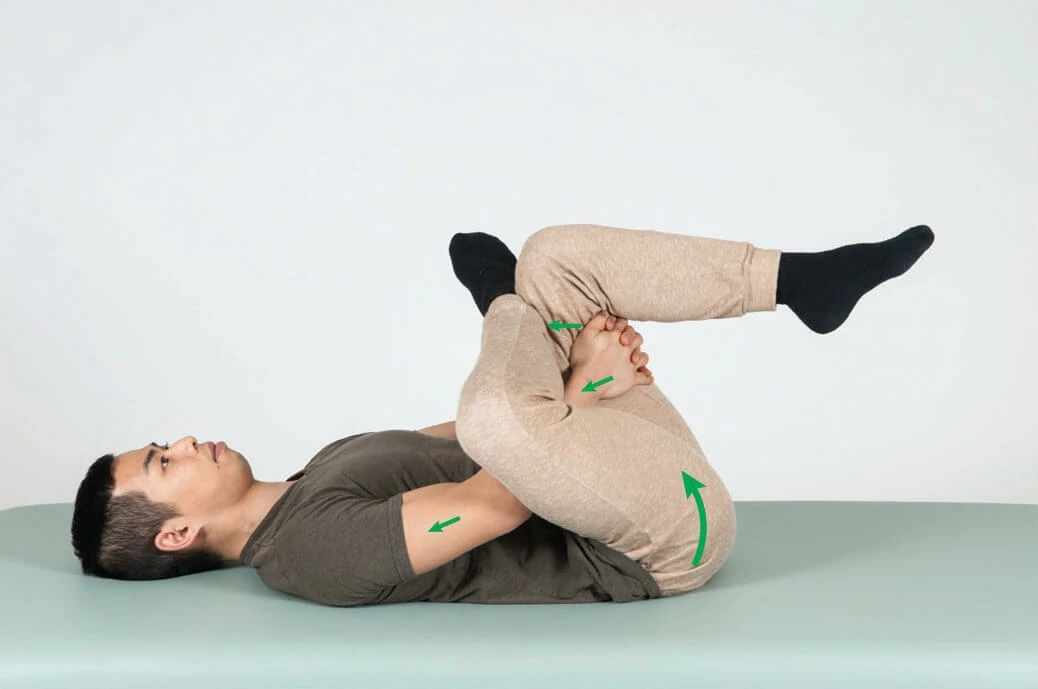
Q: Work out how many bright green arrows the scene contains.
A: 4